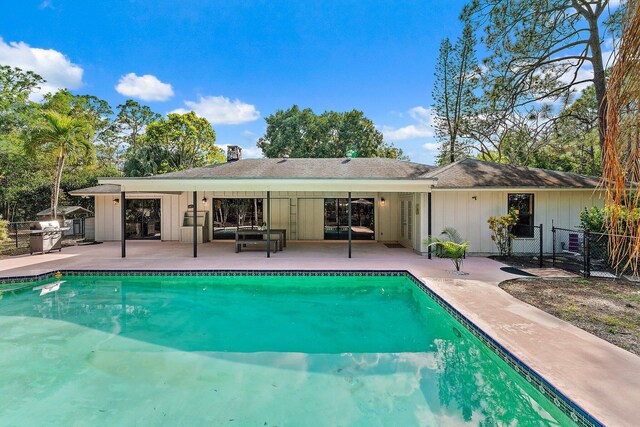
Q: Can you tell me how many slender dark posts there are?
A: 5